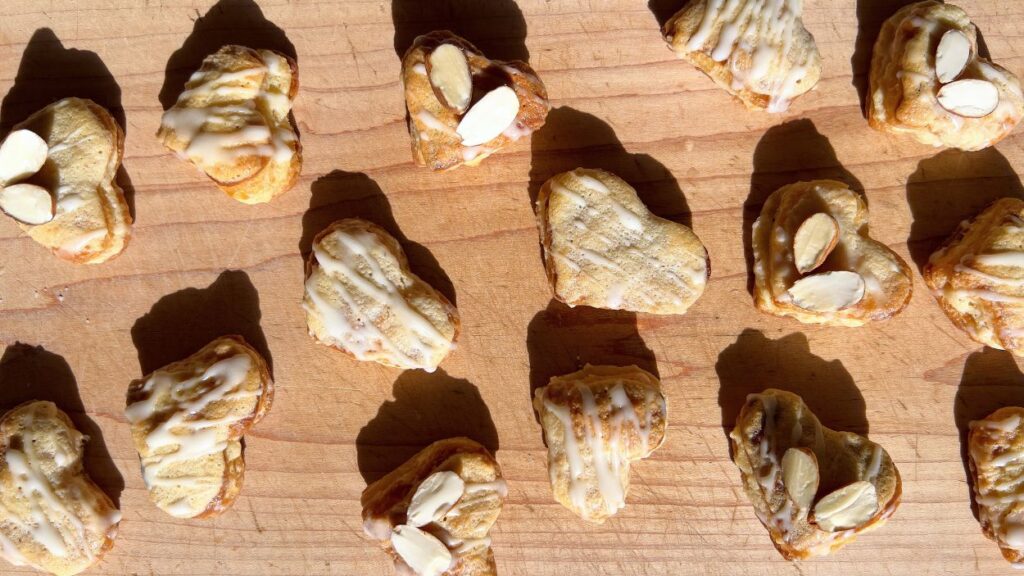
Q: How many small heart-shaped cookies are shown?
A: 15